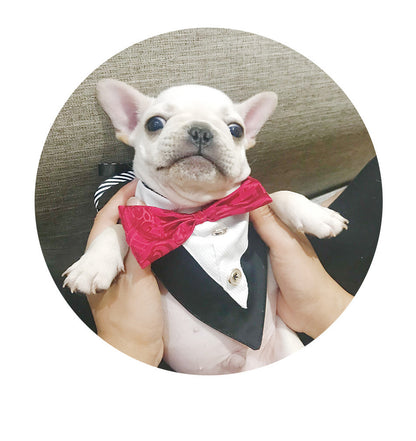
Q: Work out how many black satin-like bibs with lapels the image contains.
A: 1